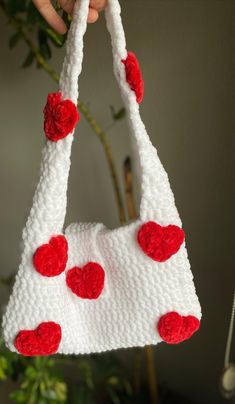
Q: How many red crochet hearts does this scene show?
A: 7